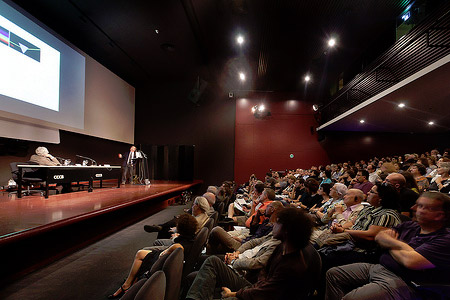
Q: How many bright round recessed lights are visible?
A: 7